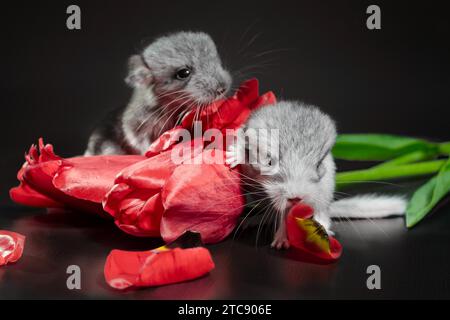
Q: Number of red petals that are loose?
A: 3